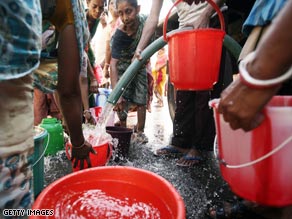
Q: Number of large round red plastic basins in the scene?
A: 1